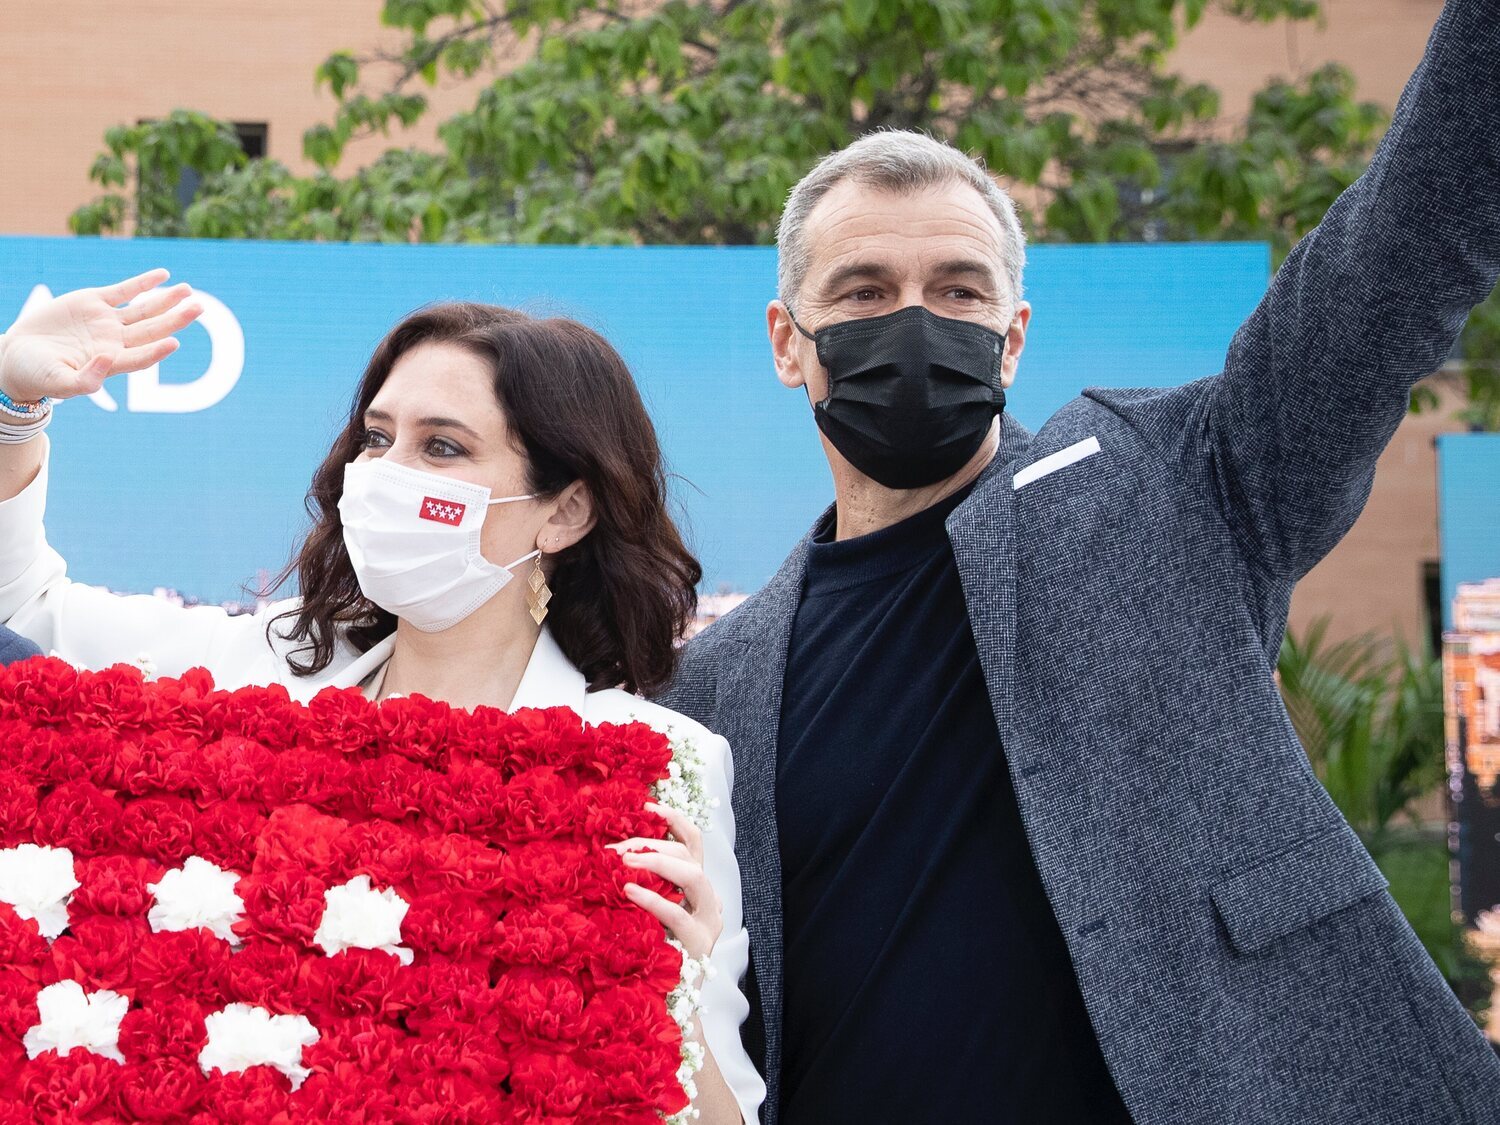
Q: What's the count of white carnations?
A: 5